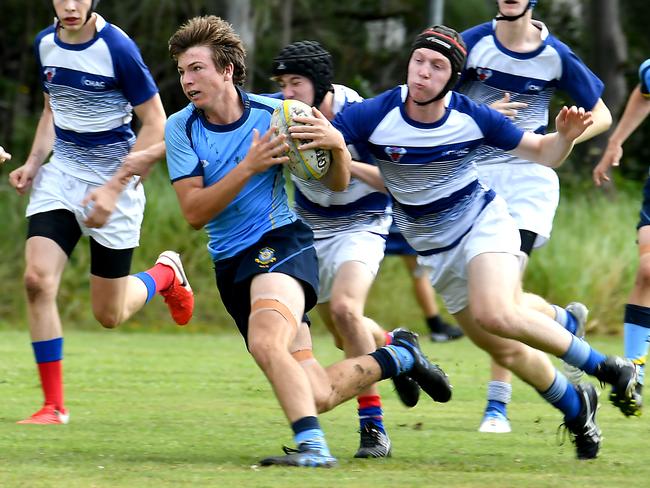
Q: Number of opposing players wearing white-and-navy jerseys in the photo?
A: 4